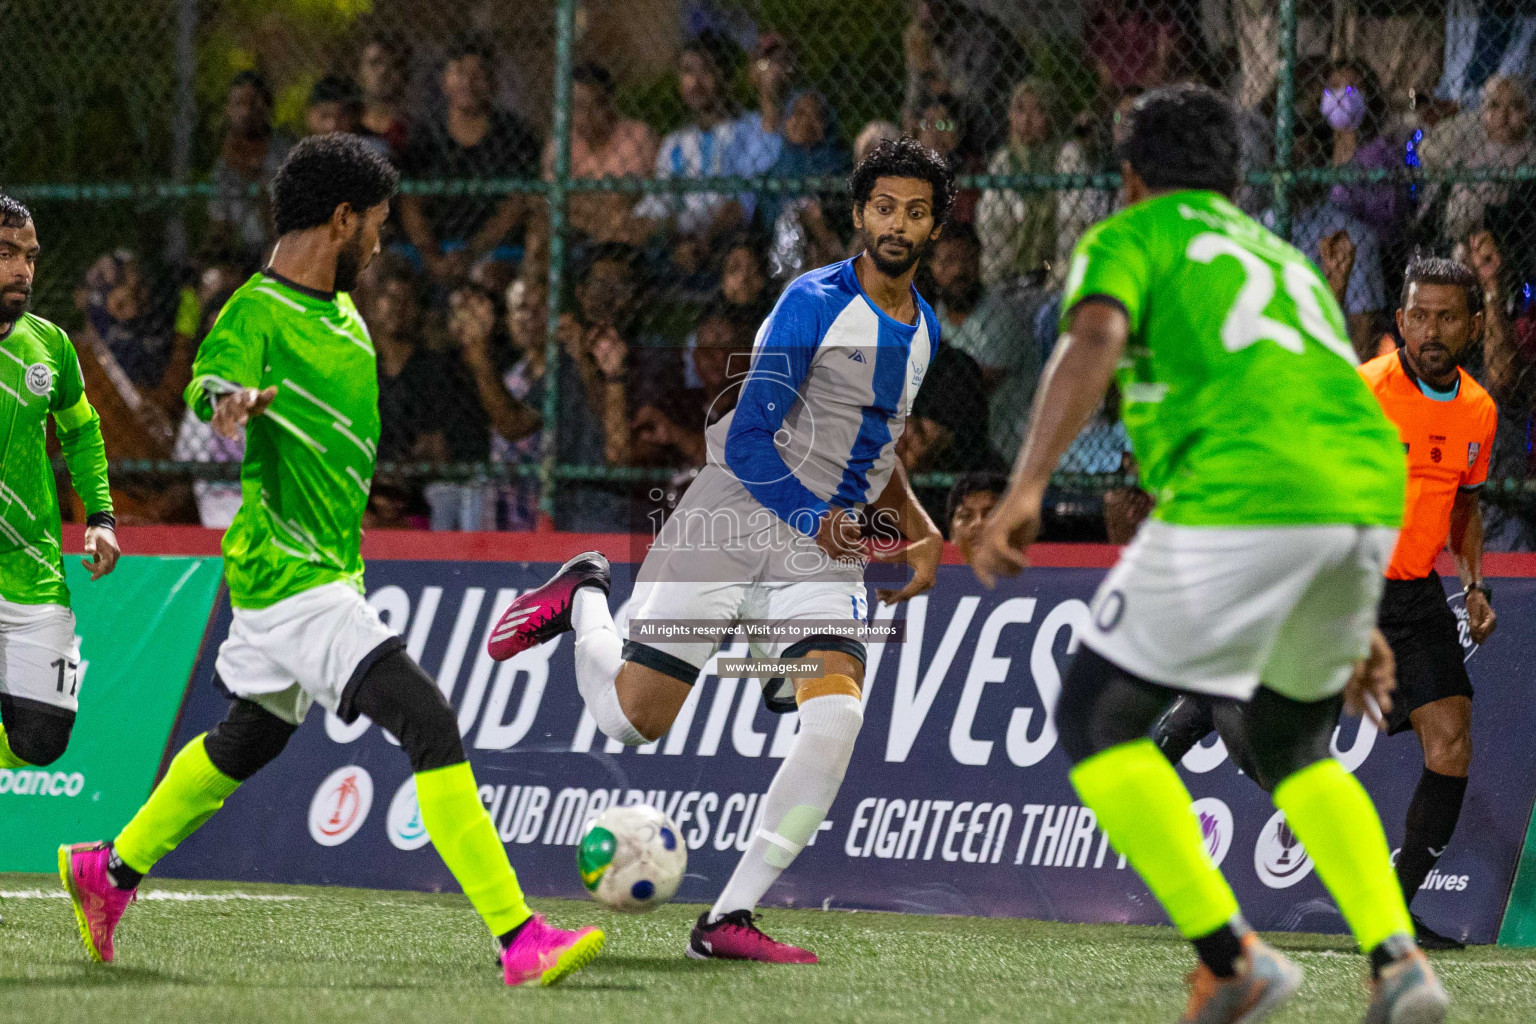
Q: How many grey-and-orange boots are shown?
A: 2